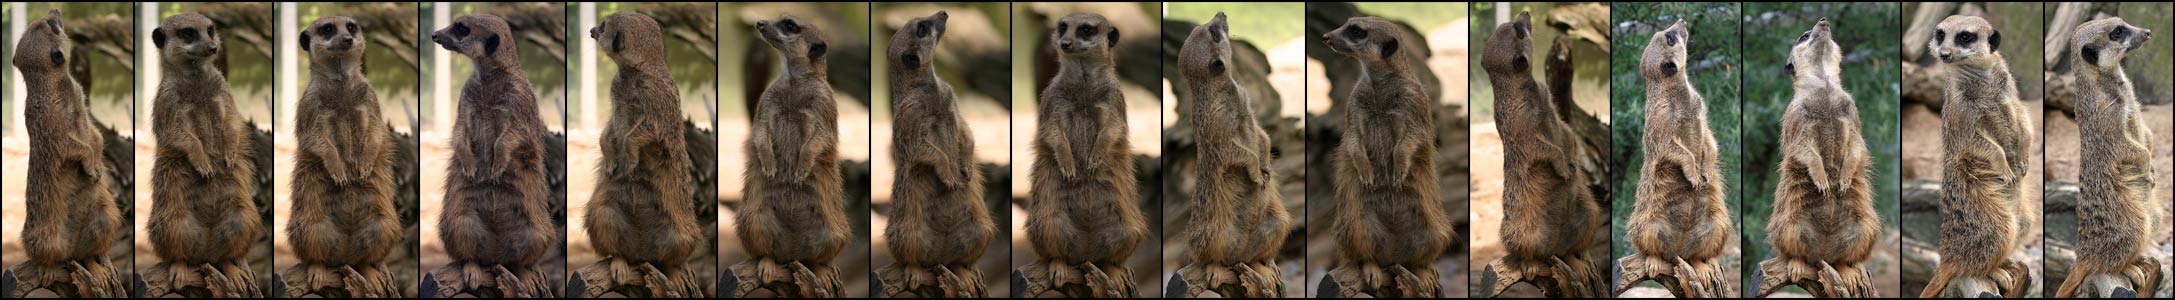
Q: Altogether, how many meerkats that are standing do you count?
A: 15